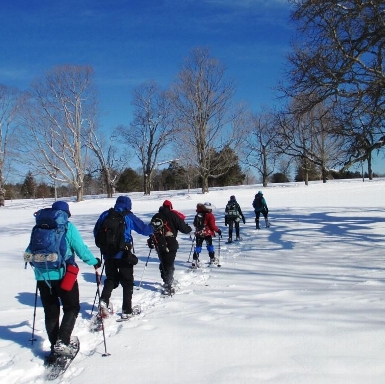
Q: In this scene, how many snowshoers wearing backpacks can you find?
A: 6